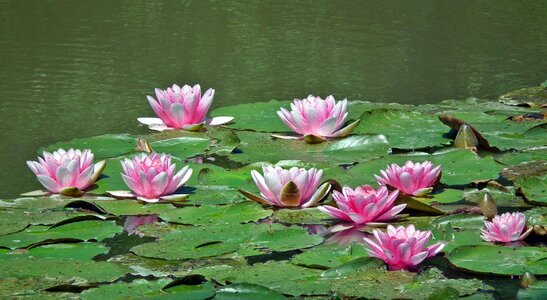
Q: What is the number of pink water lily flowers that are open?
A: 9